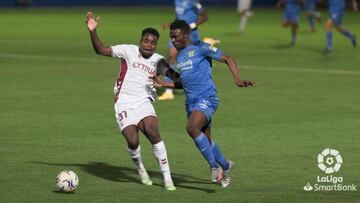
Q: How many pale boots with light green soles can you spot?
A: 2